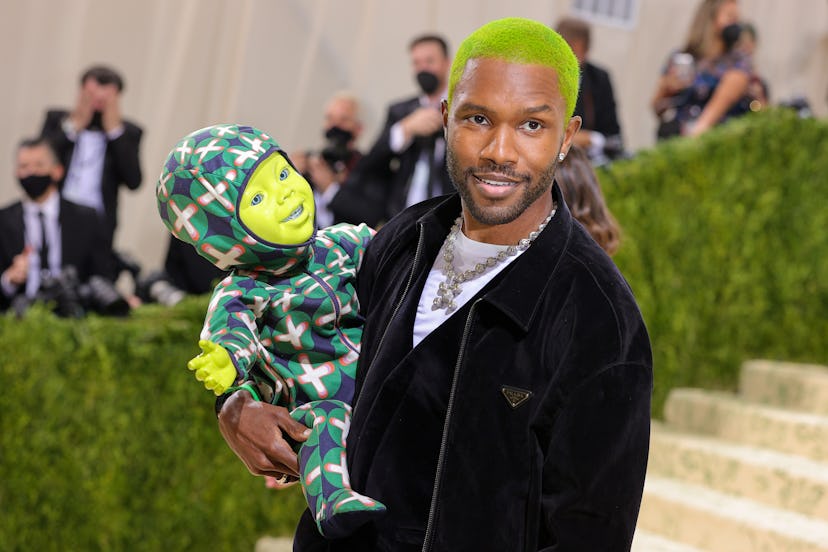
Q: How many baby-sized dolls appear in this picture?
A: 1